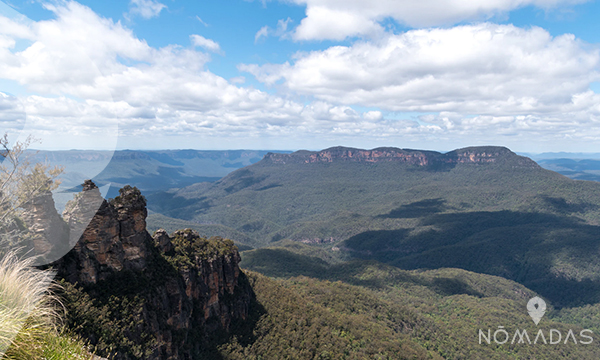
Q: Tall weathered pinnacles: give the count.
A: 3